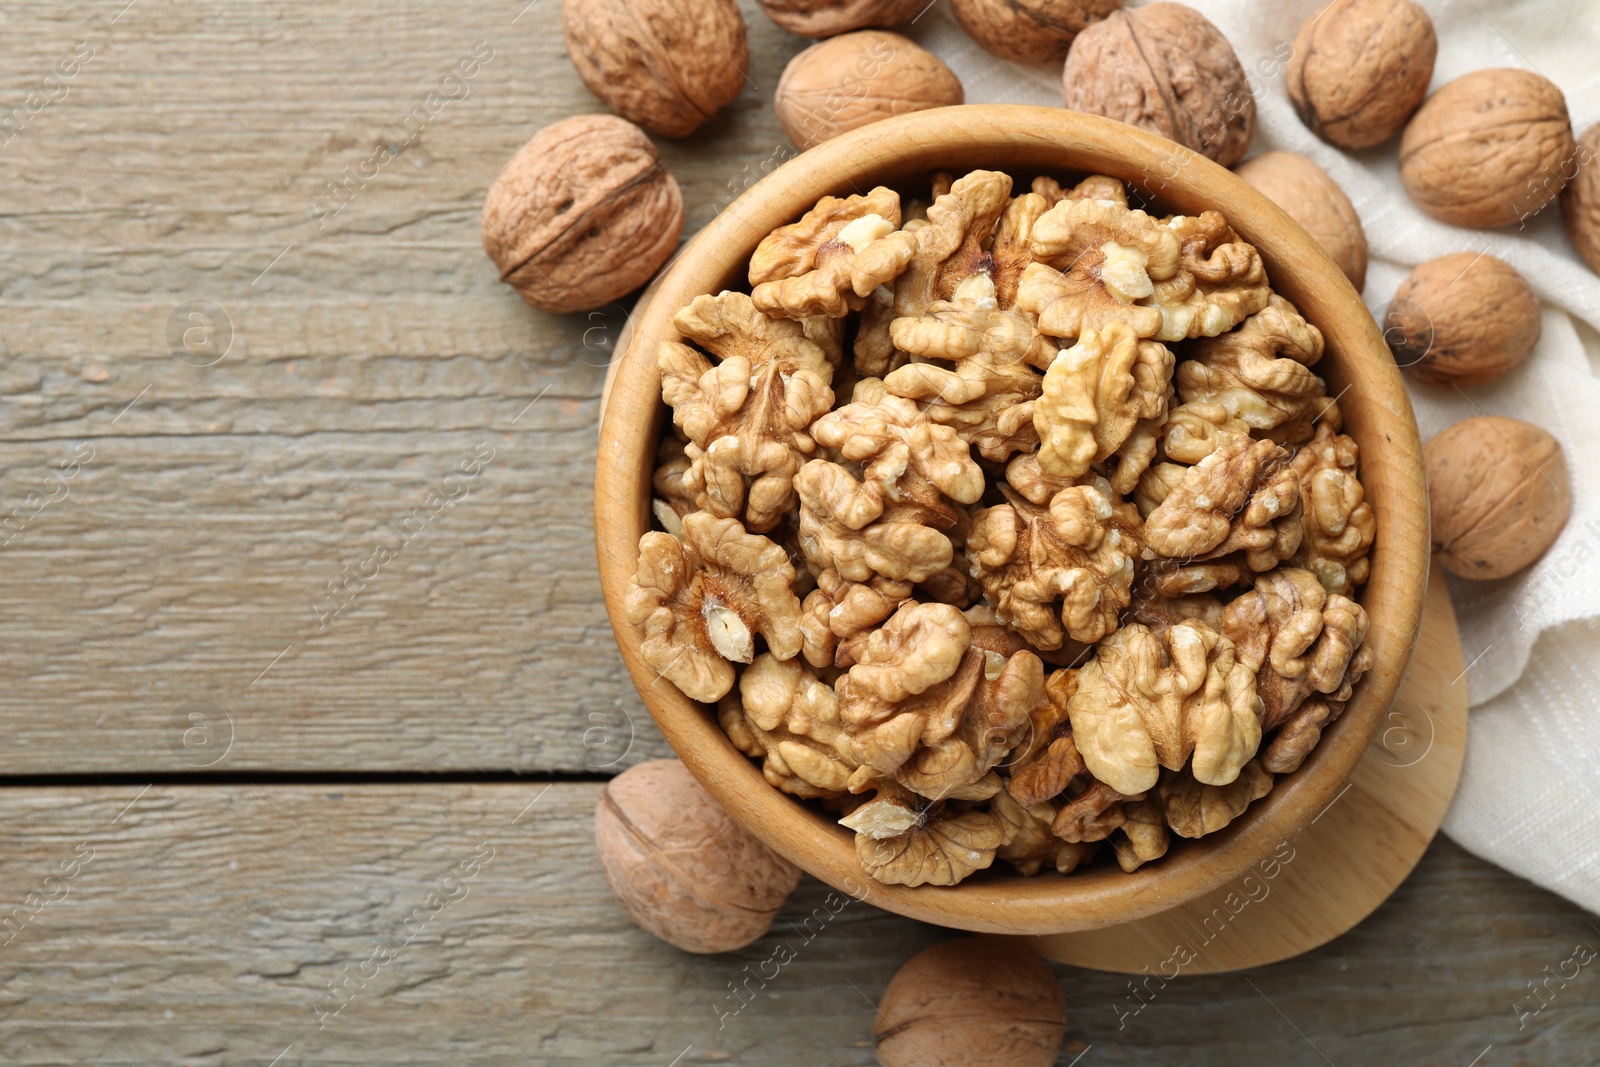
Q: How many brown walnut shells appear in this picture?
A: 14